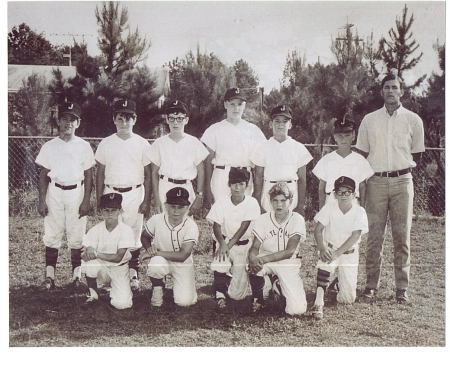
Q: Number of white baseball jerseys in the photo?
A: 11